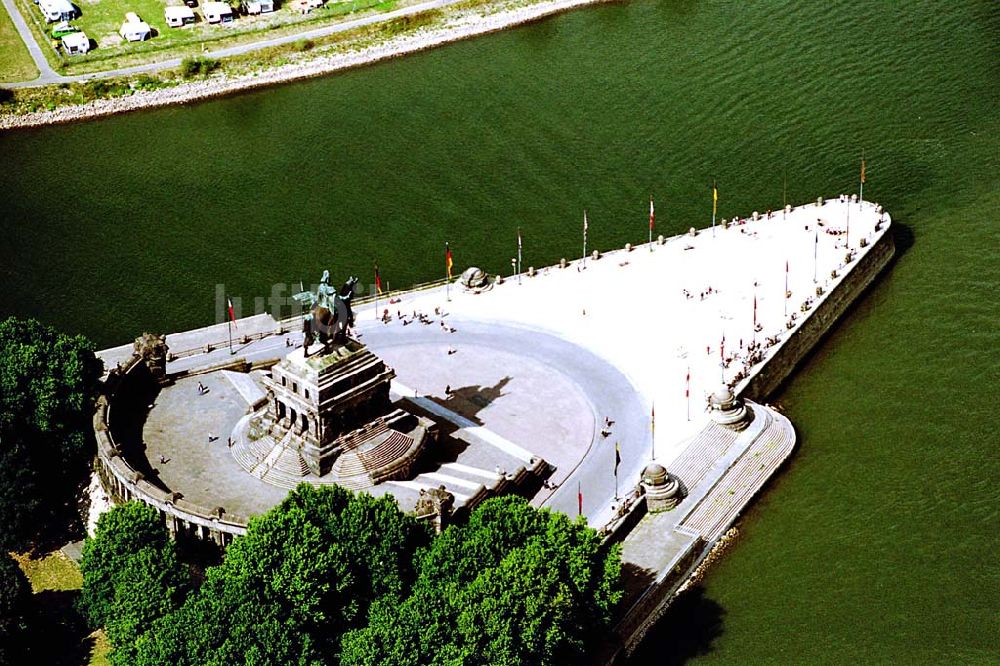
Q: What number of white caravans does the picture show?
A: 6